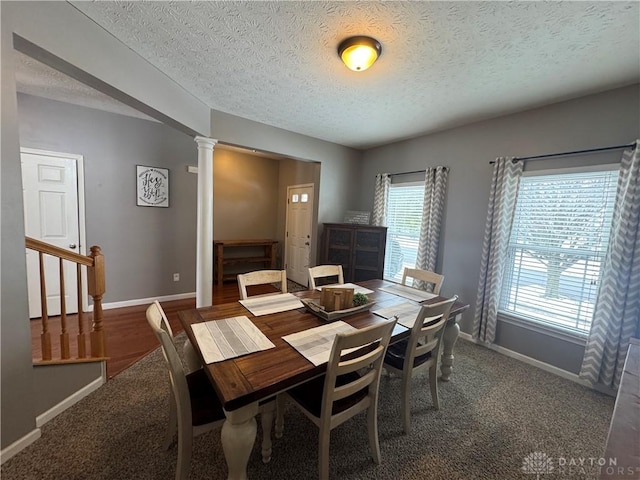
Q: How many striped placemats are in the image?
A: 6